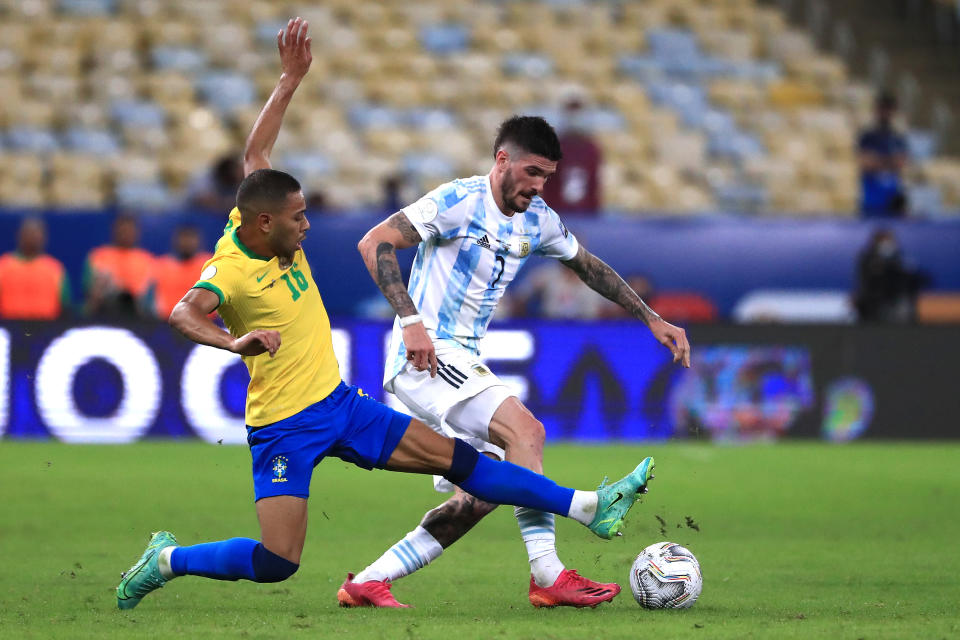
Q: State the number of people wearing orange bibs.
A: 3